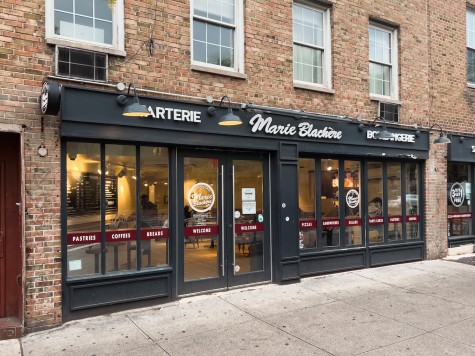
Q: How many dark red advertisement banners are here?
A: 12